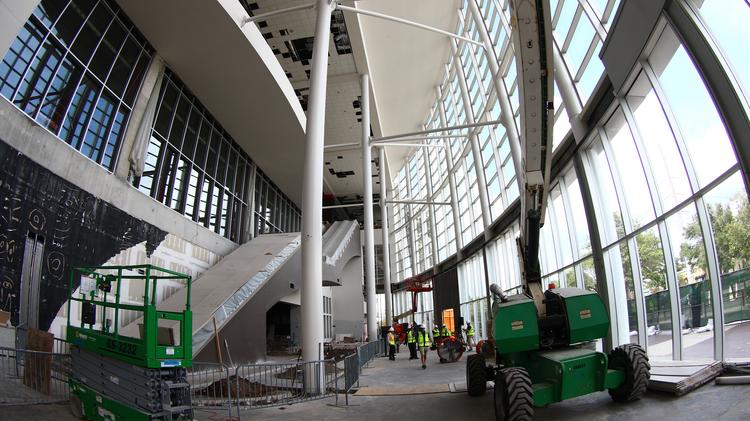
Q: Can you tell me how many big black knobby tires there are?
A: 3